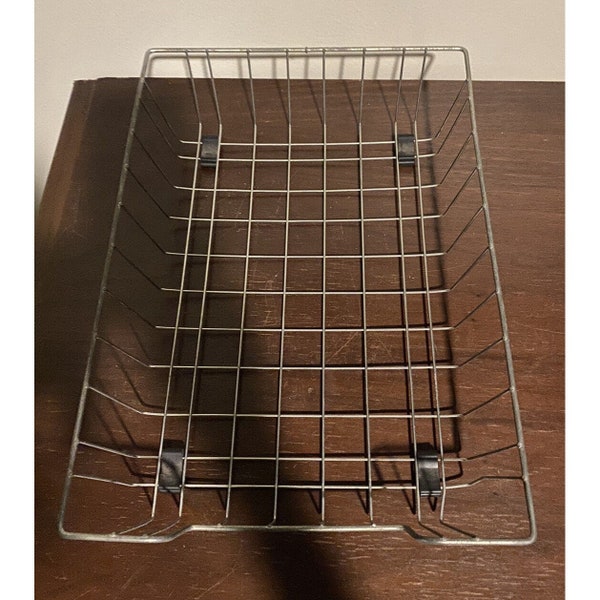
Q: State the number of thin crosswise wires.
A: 11